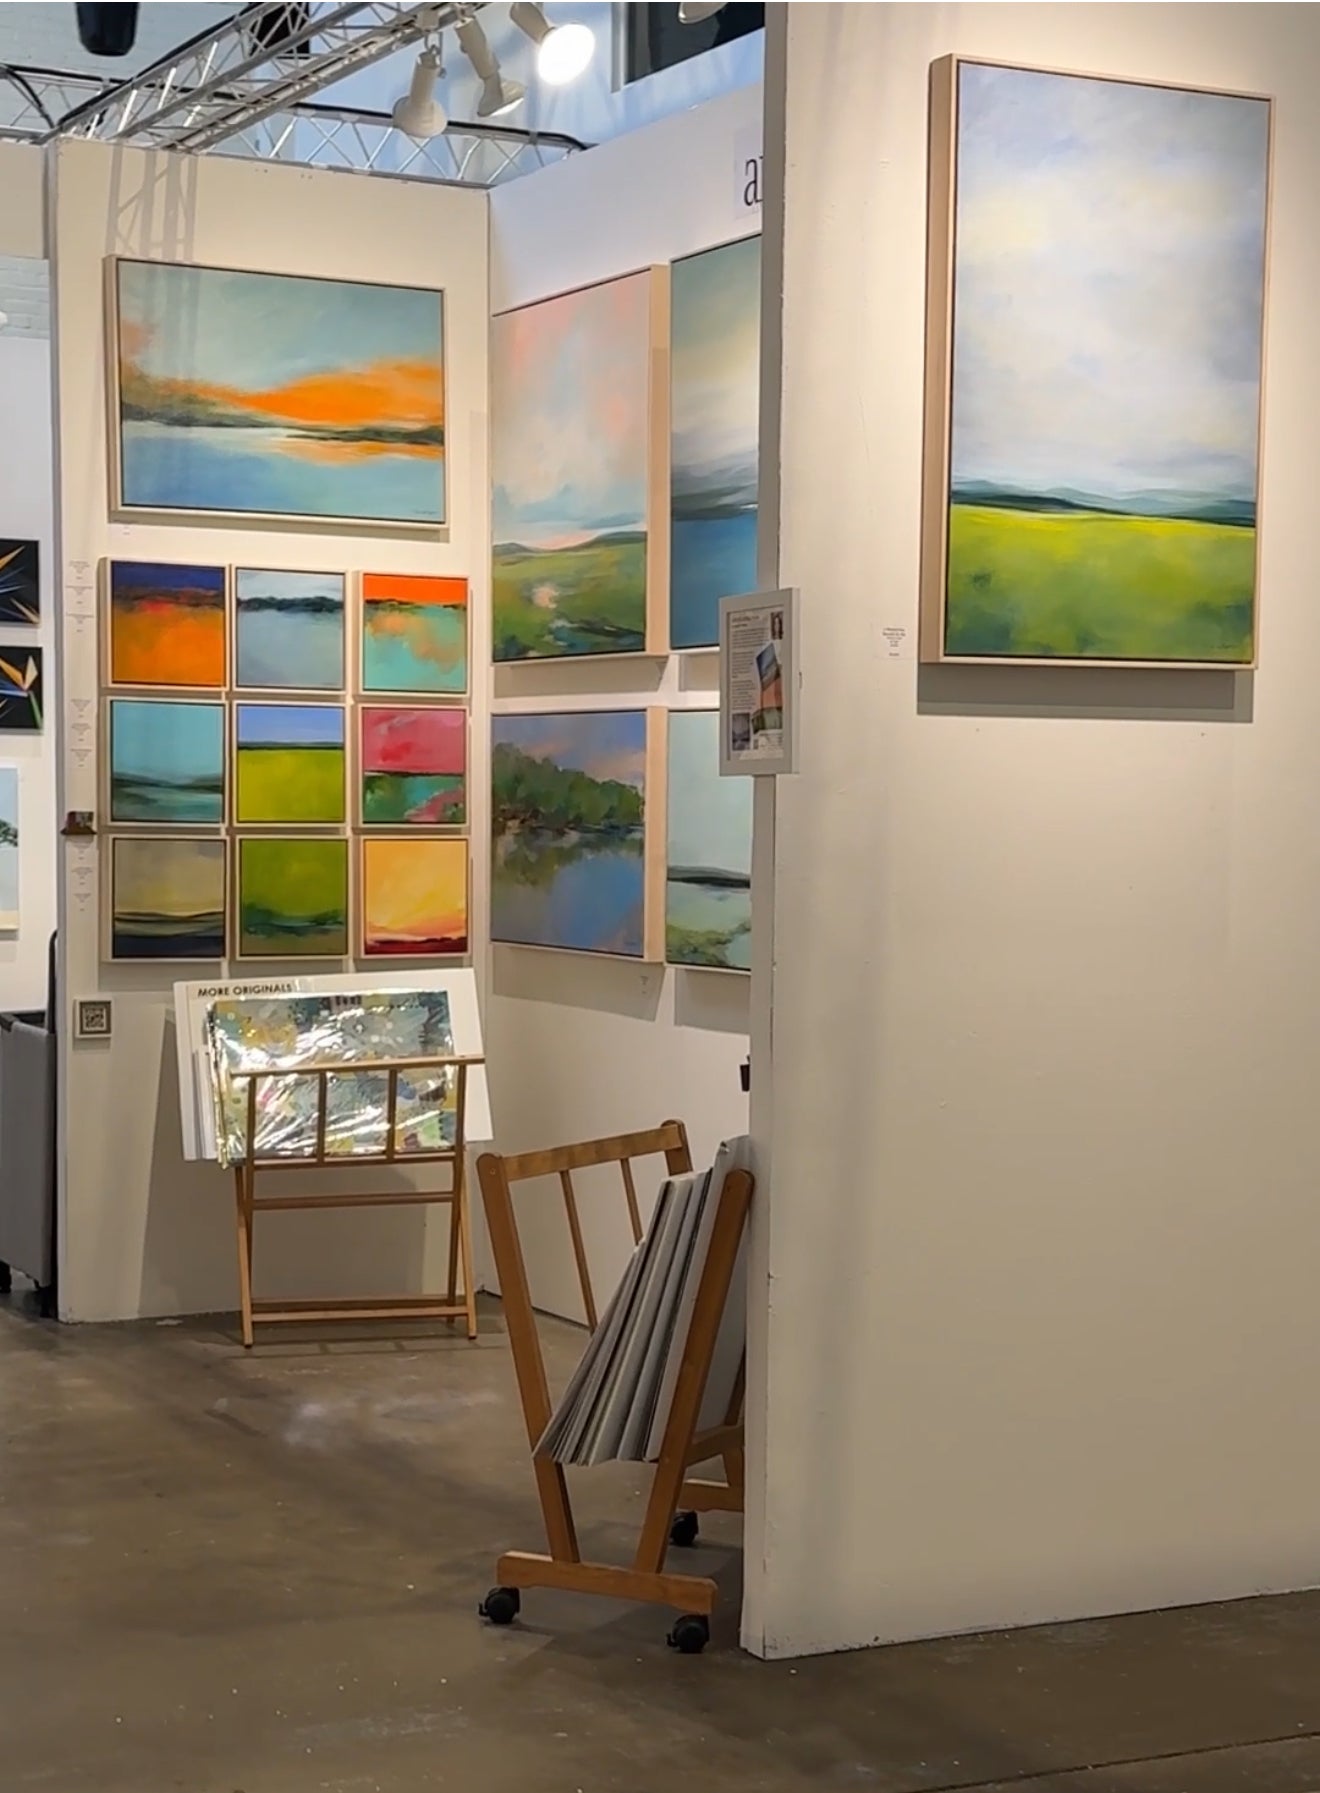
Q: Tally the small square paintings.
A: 9